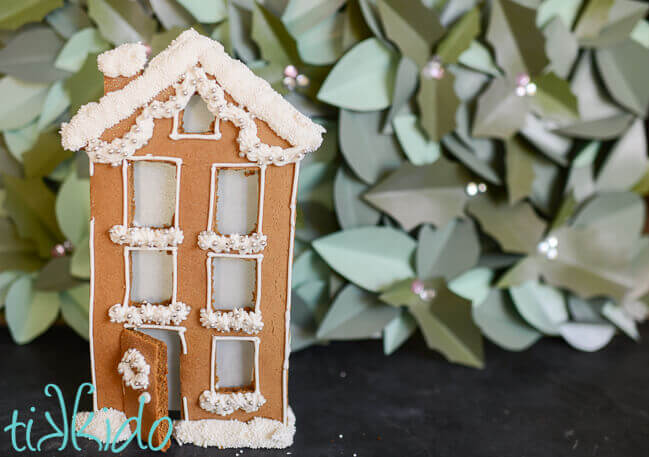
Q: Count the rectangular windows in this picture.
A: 5